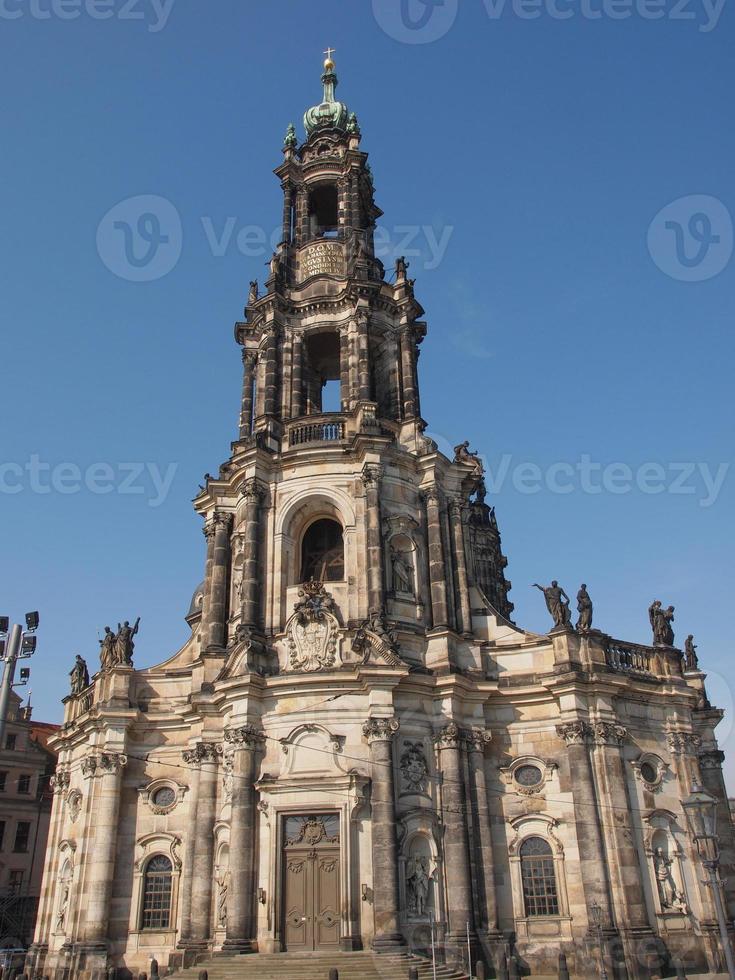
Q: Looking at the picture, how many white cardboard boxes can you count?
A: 0